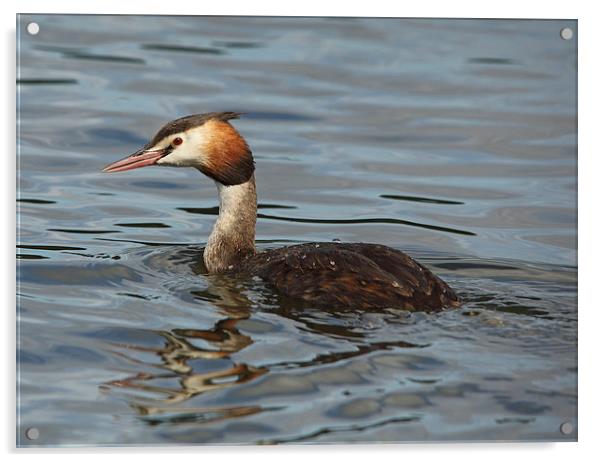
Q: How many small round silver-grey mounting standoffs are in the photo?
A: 4